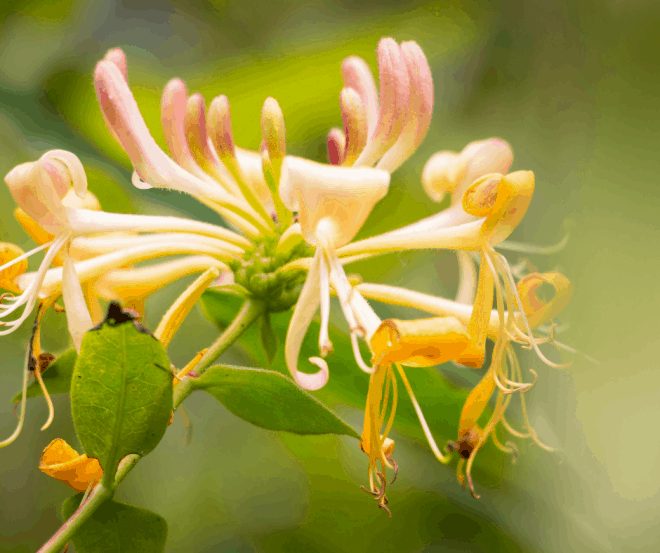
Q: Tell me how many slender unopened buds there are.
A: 11